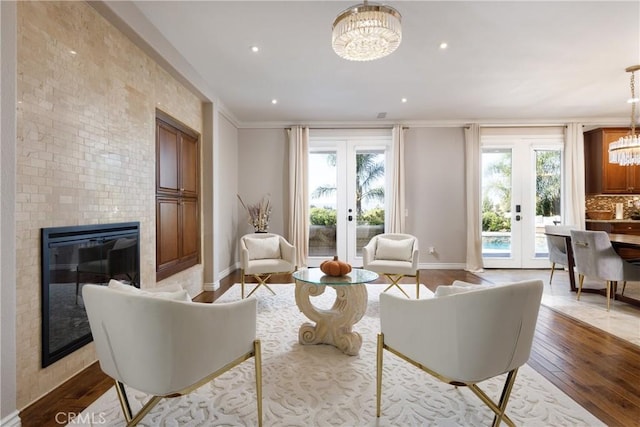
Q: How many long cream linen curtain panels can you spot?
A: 4